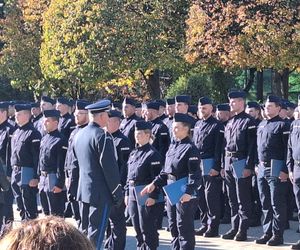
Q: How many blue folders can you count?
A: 7